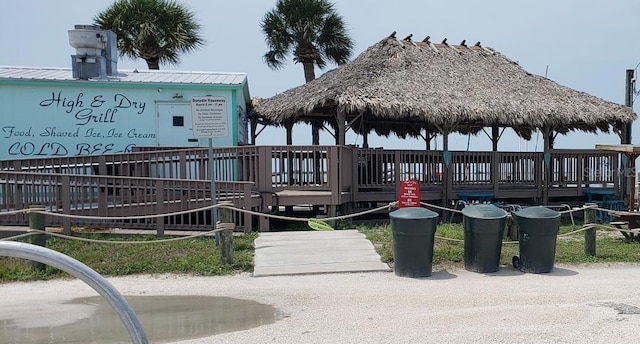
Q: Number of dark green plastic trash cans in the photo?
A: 3